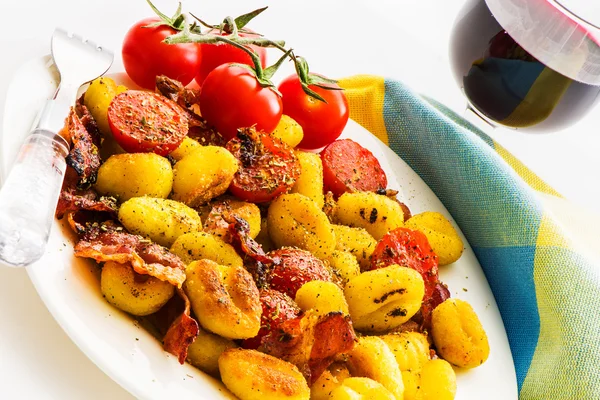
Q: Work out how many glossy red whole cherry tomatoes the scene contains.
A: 4